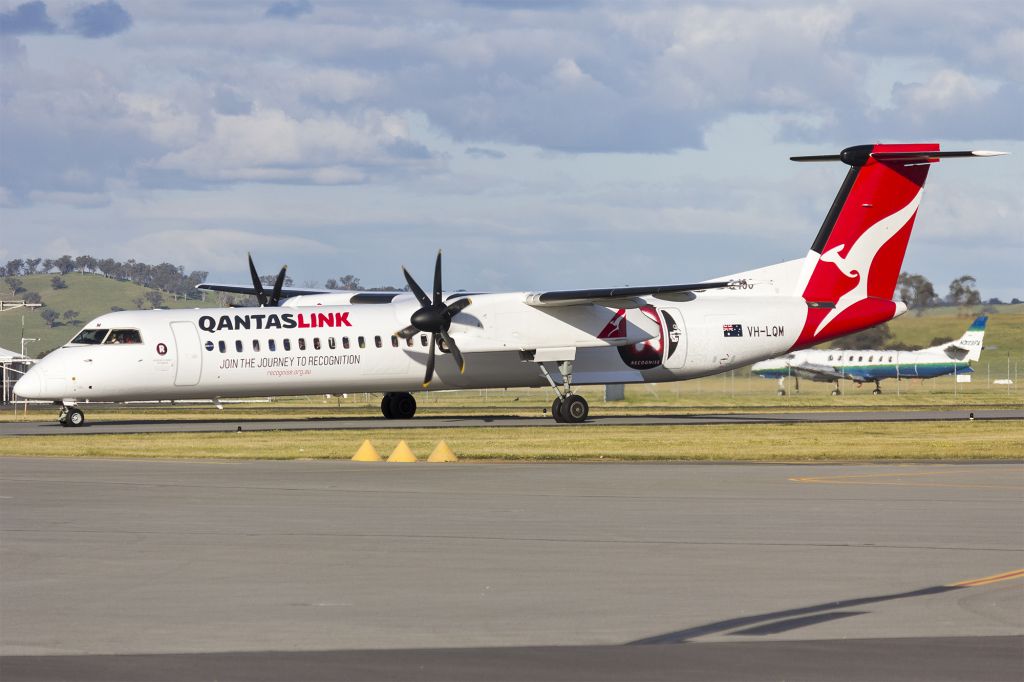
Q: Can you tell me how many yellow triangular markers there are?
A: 3